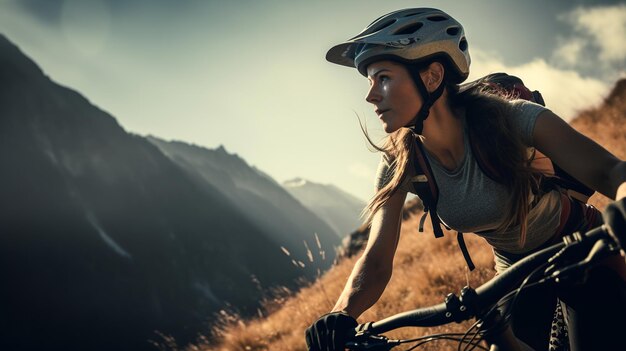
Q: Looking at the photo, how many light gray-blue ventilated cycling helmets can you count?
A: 1